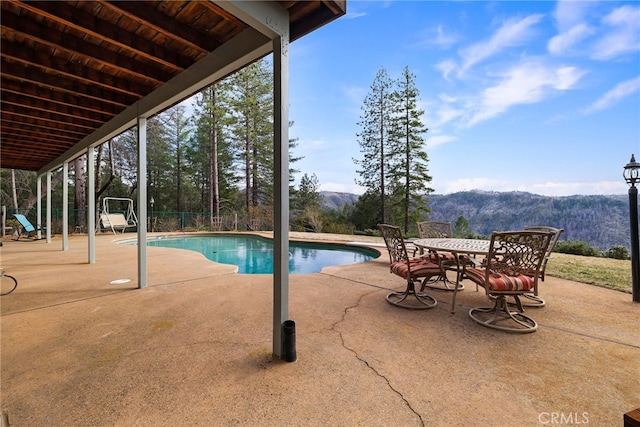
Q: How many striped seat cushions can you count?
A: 4